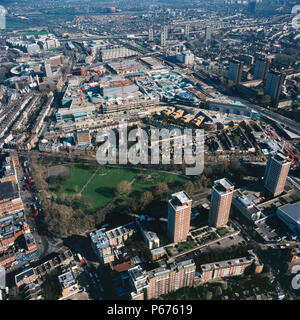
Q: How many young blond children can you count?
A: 0